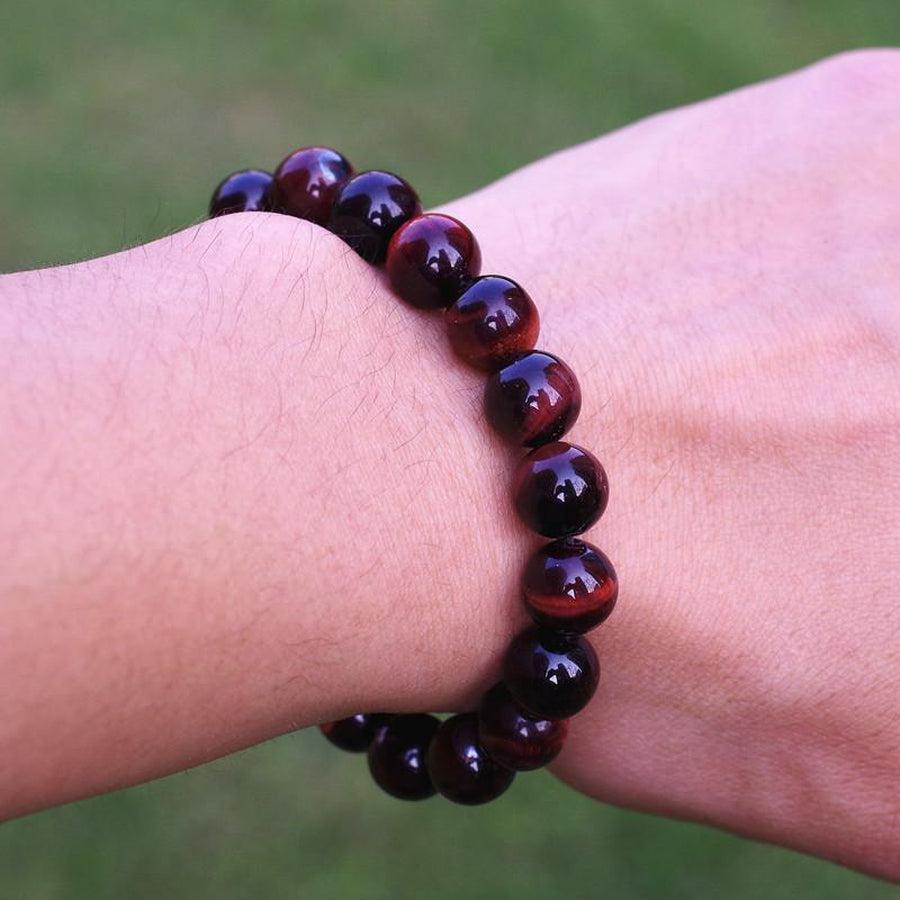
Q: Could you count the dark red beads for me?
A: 13